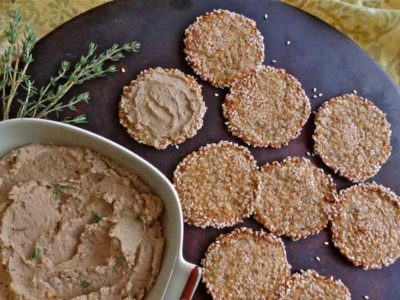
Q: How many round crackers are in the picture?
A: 9